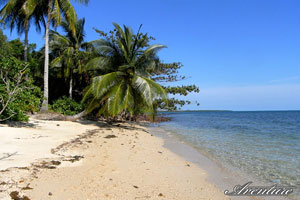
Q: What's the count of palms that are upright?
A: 3